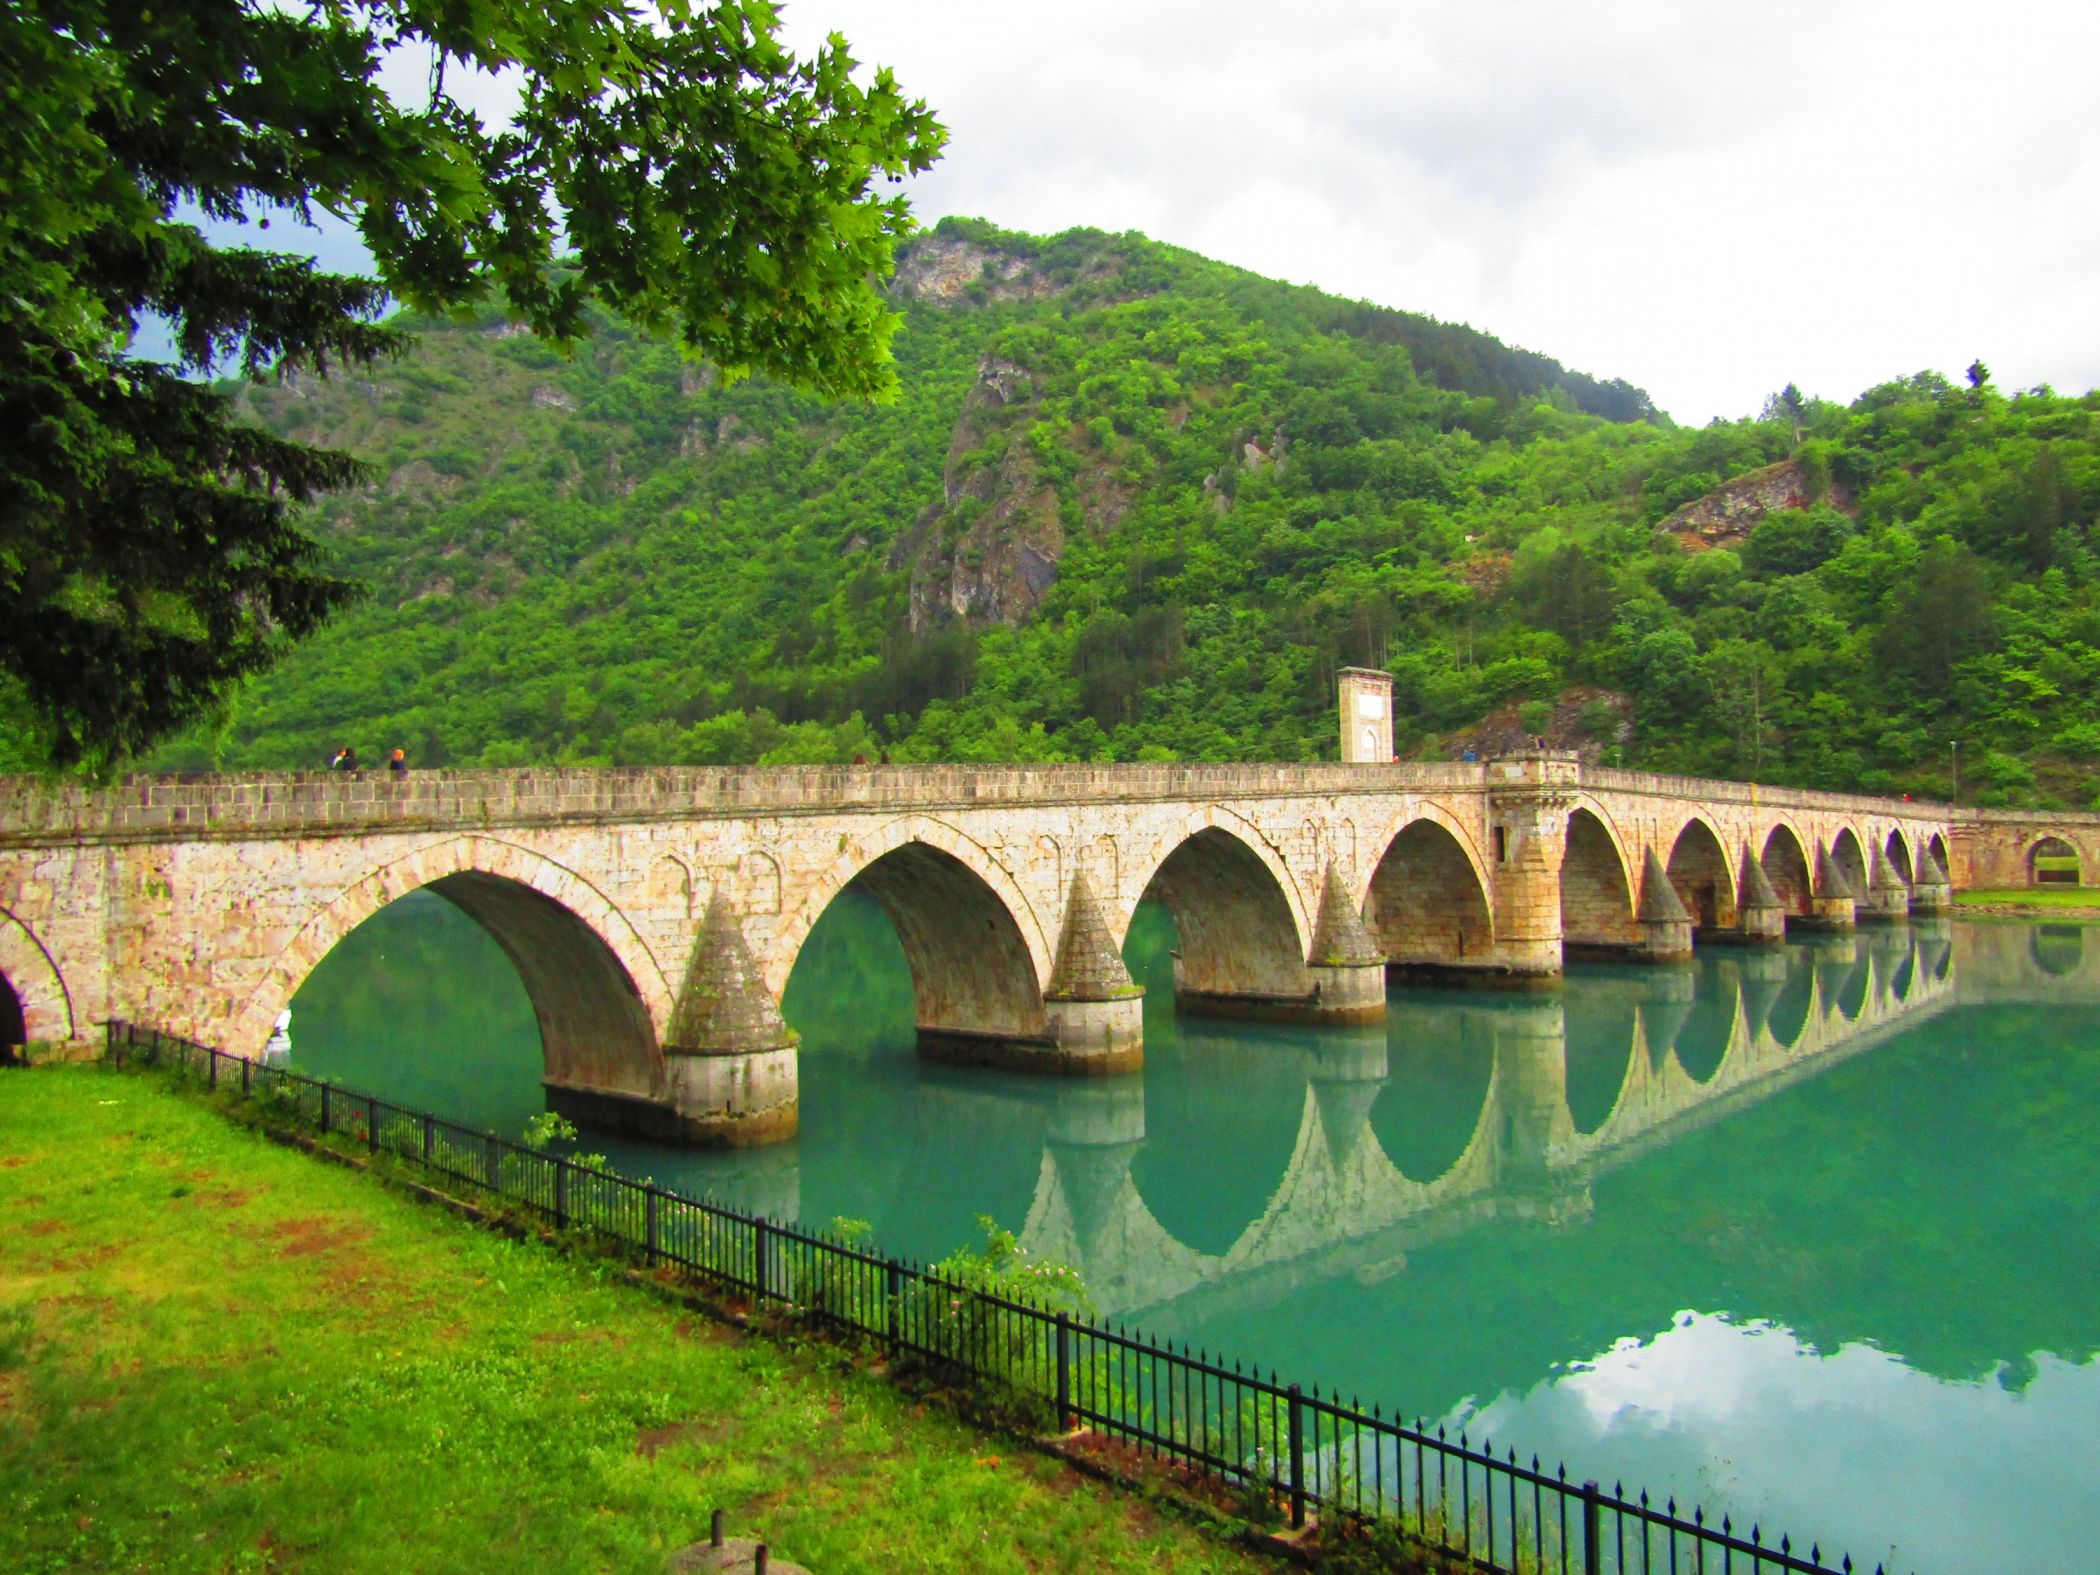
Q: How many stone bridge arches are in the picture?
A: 12